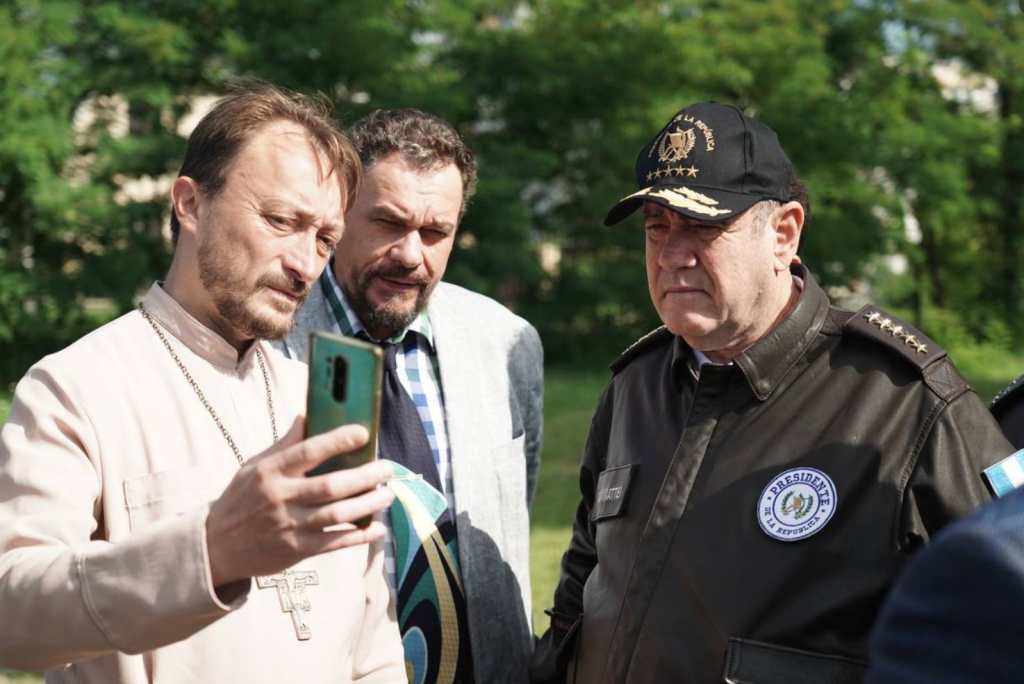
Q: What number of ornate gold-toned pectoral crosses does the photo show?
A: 1